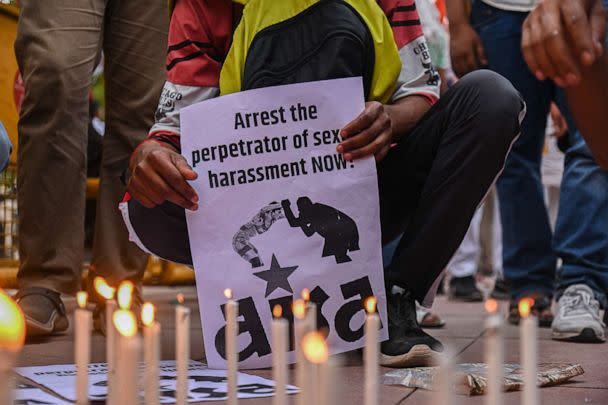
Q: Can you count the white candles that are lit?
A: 15